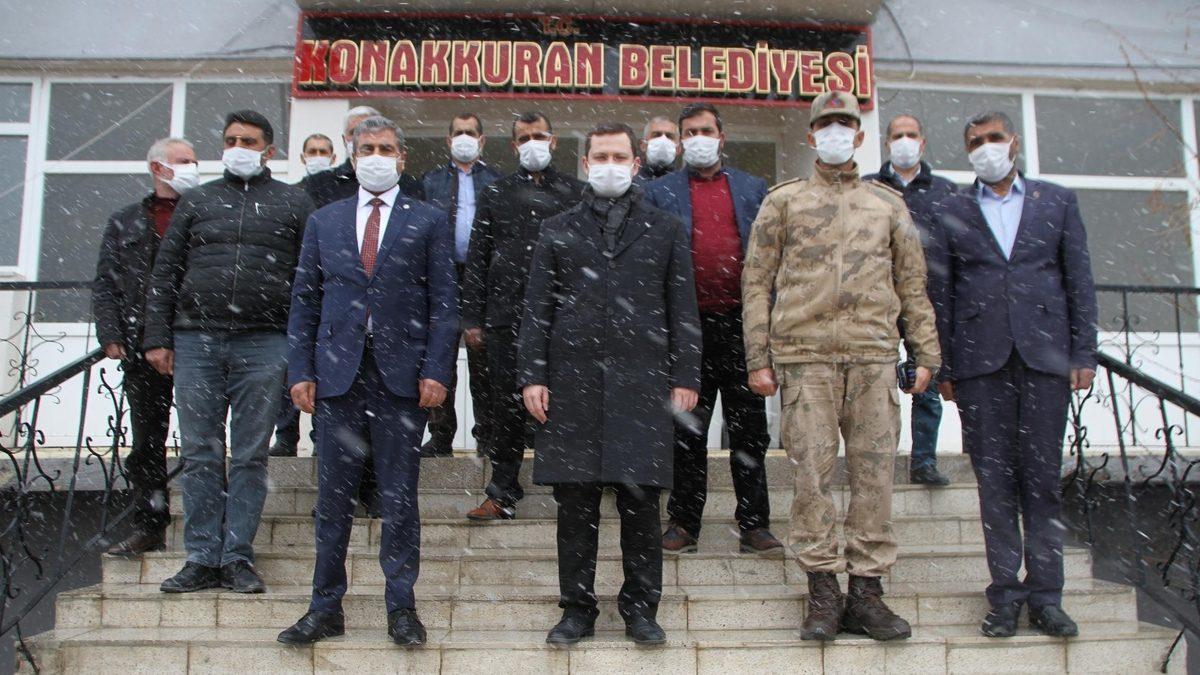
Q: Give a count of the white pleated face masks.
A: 13